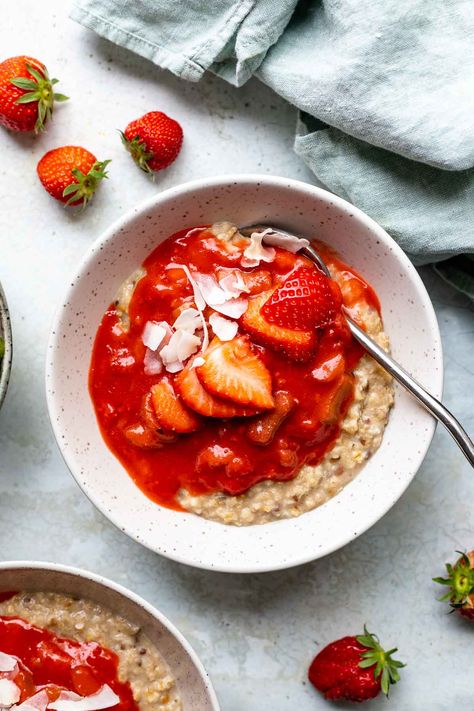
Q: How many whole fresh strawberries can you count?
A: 5